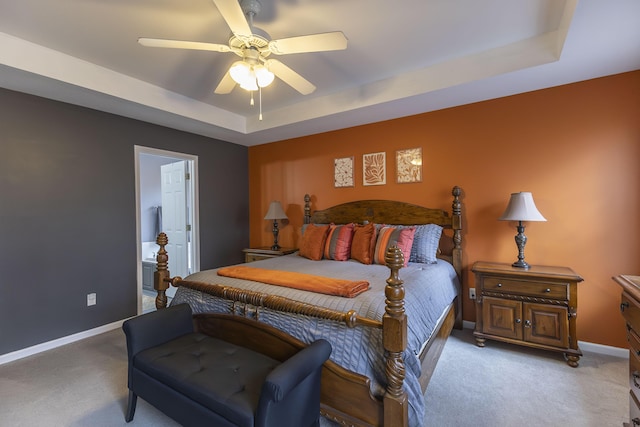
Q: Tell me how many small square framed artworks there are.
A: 3